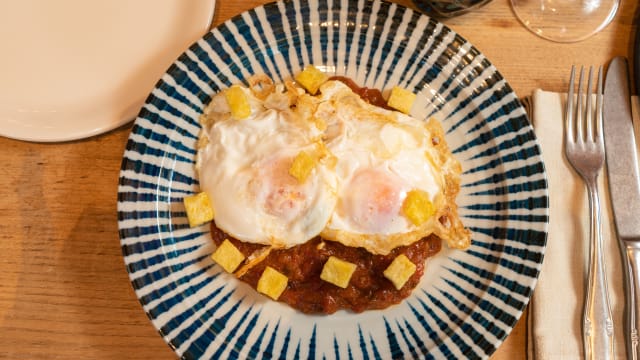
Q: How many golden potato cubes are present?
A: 10